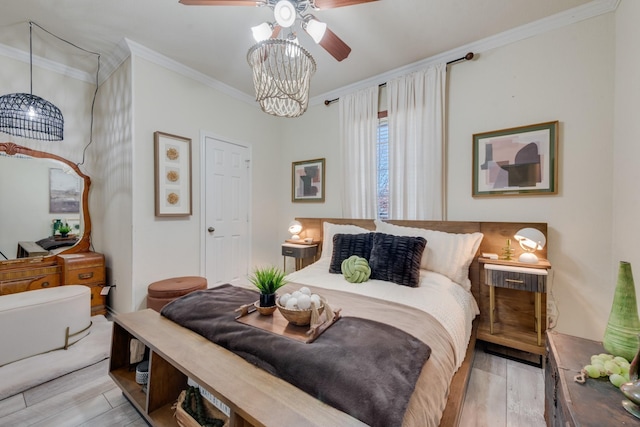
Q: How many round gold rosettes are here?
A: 3